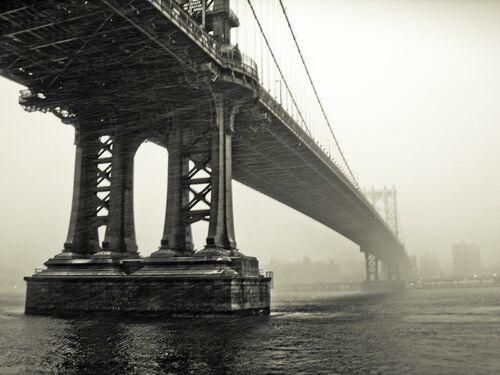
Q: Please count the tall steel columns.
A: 4